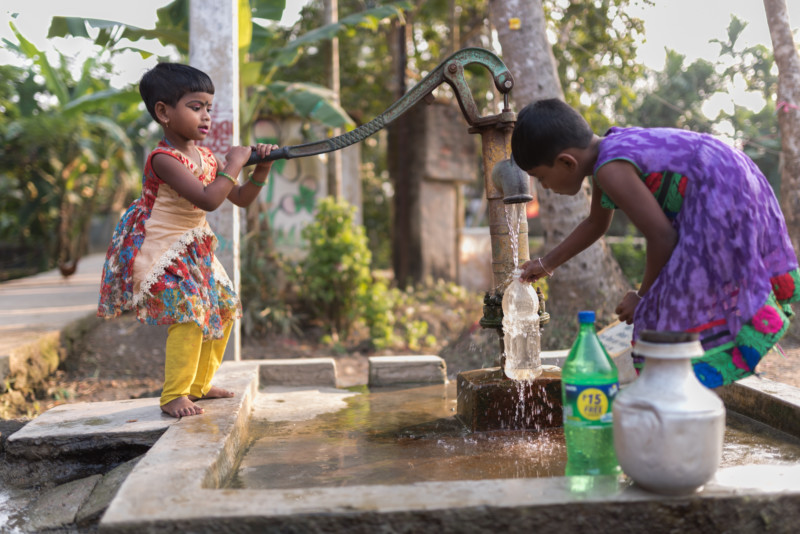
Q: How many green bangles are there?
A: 2